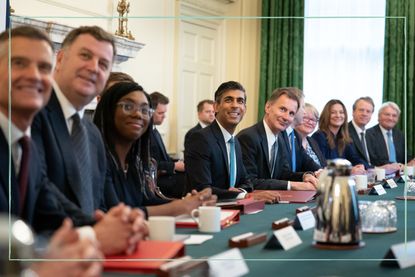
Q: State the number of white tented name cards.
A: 7